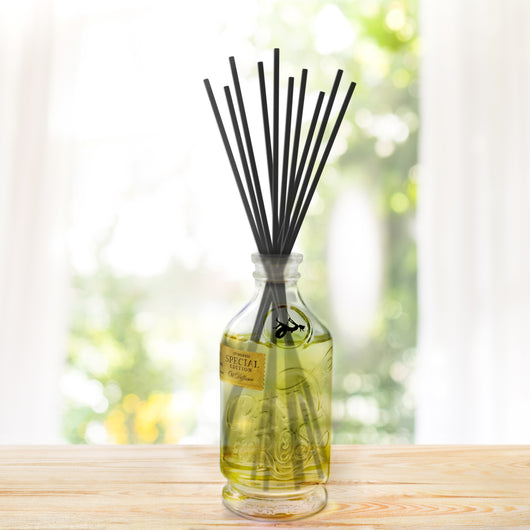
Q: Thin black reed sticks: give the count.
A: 10